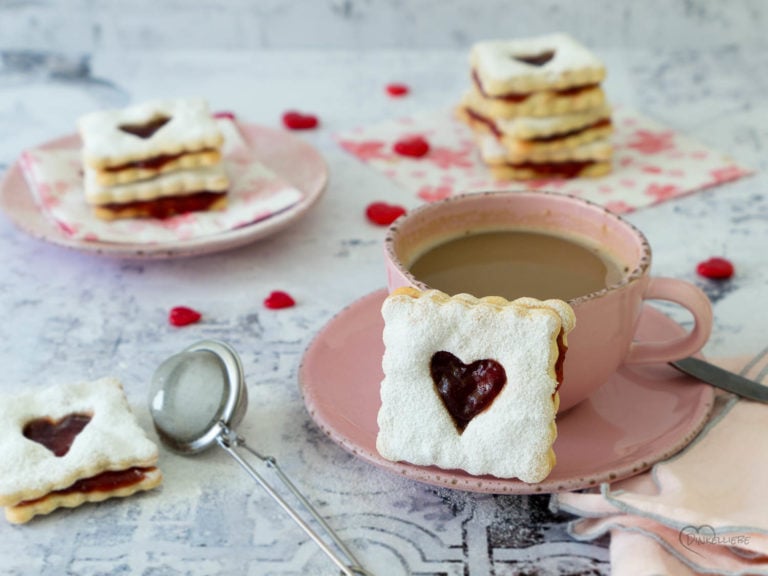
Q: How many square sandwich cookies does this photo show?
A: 7